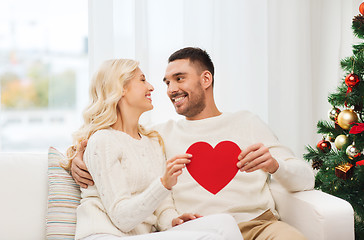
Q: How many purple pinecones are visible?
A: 0